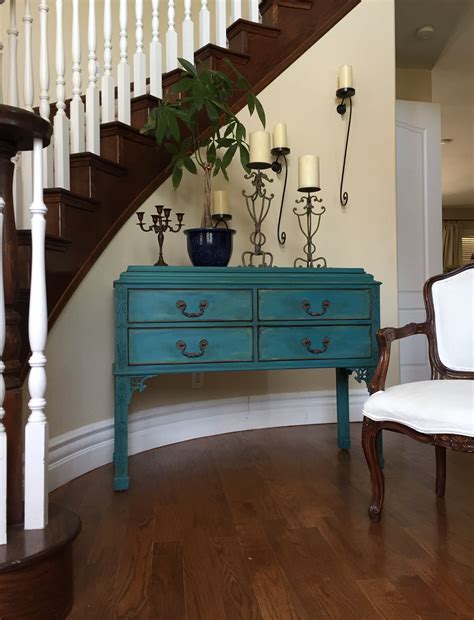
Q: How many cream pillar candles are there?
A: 5